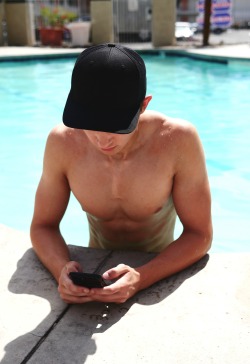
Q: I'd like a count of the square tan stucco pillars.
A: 3